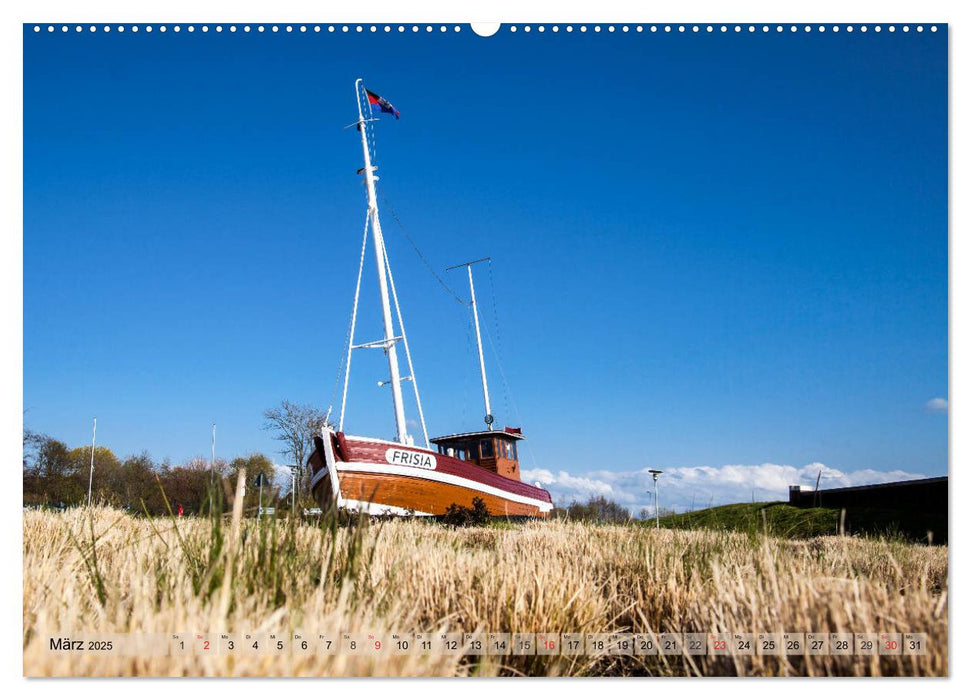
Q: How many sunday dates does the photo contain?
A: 5